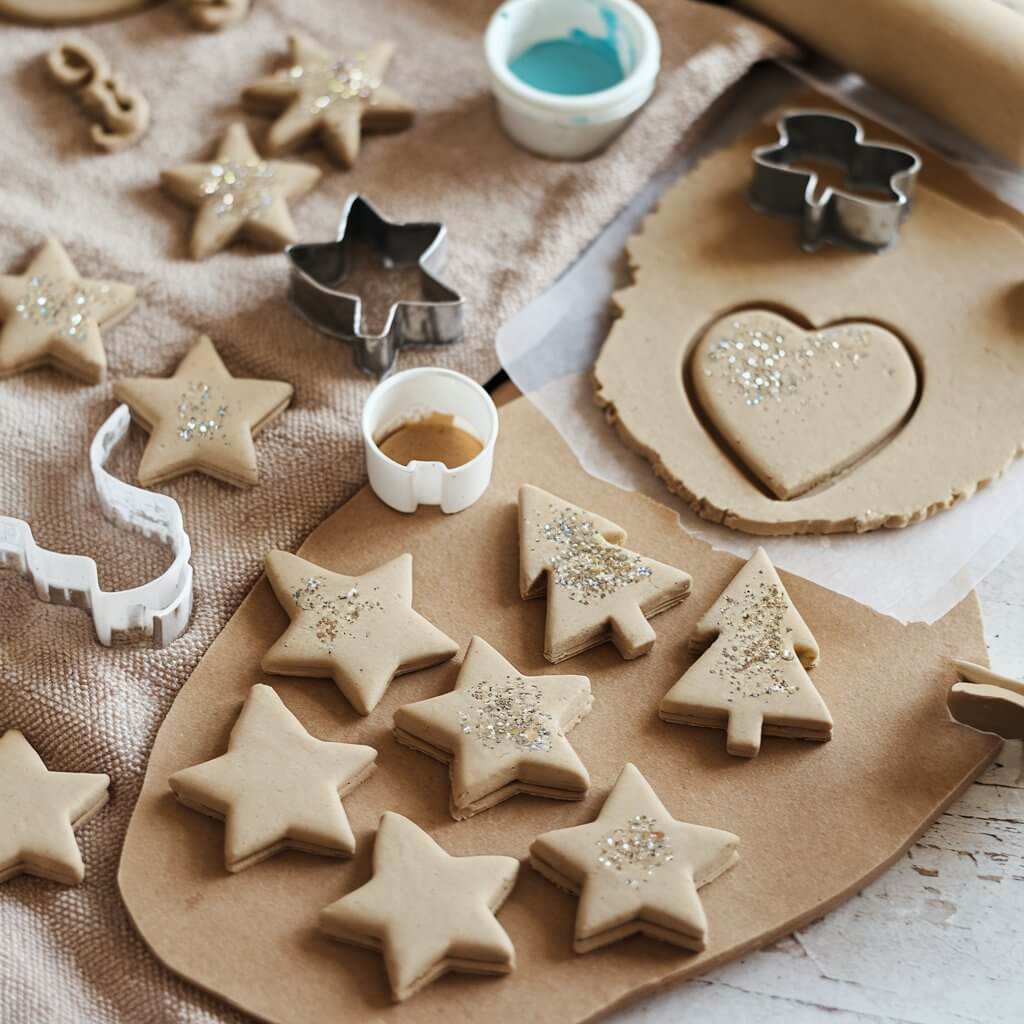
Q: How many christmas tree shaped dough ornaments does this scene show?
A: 2